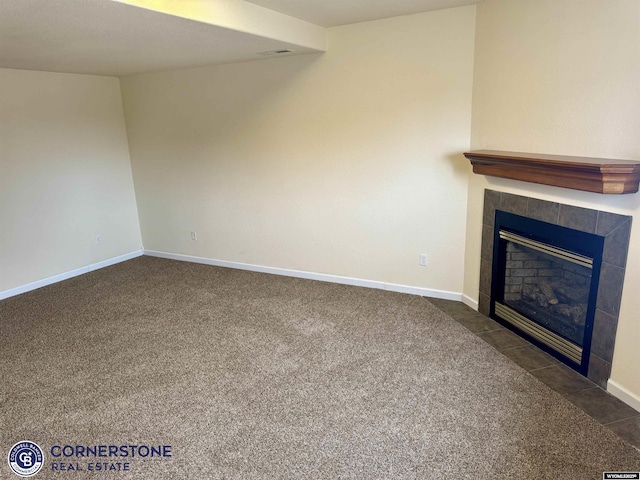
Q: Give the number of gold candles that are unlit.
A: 0